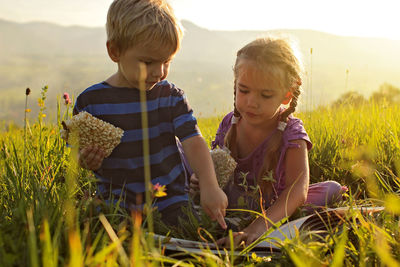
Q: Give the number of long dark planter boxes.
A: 0